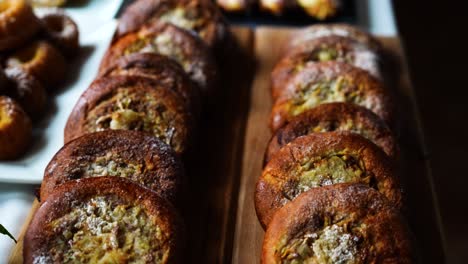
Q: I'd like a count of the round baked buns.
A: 12